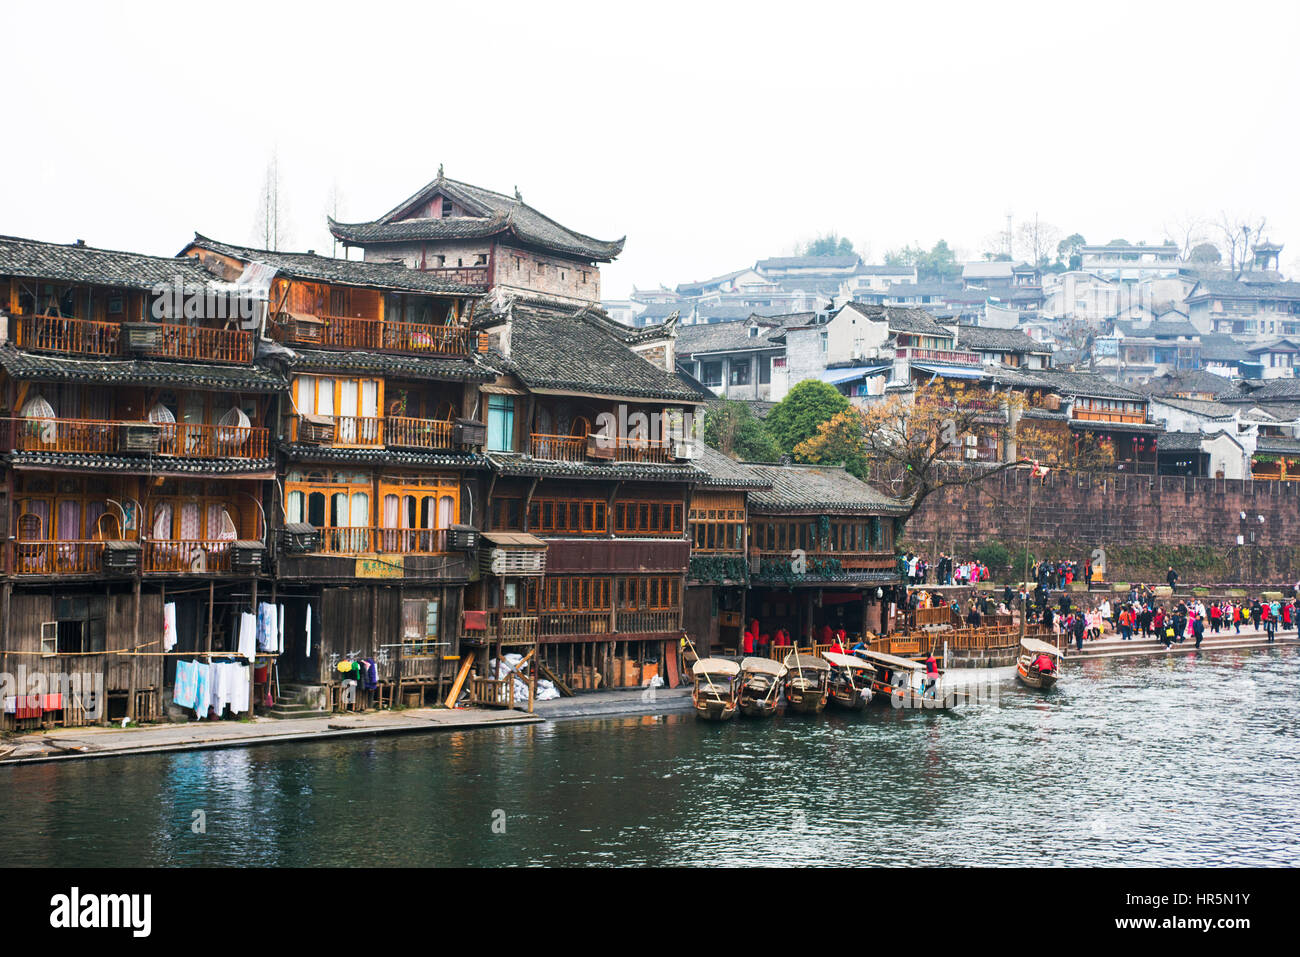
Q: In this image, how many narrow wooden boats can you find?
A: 6